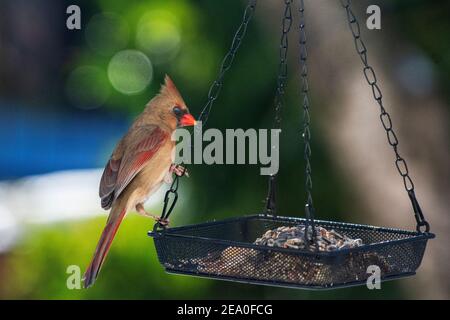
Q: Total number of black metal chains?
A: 4